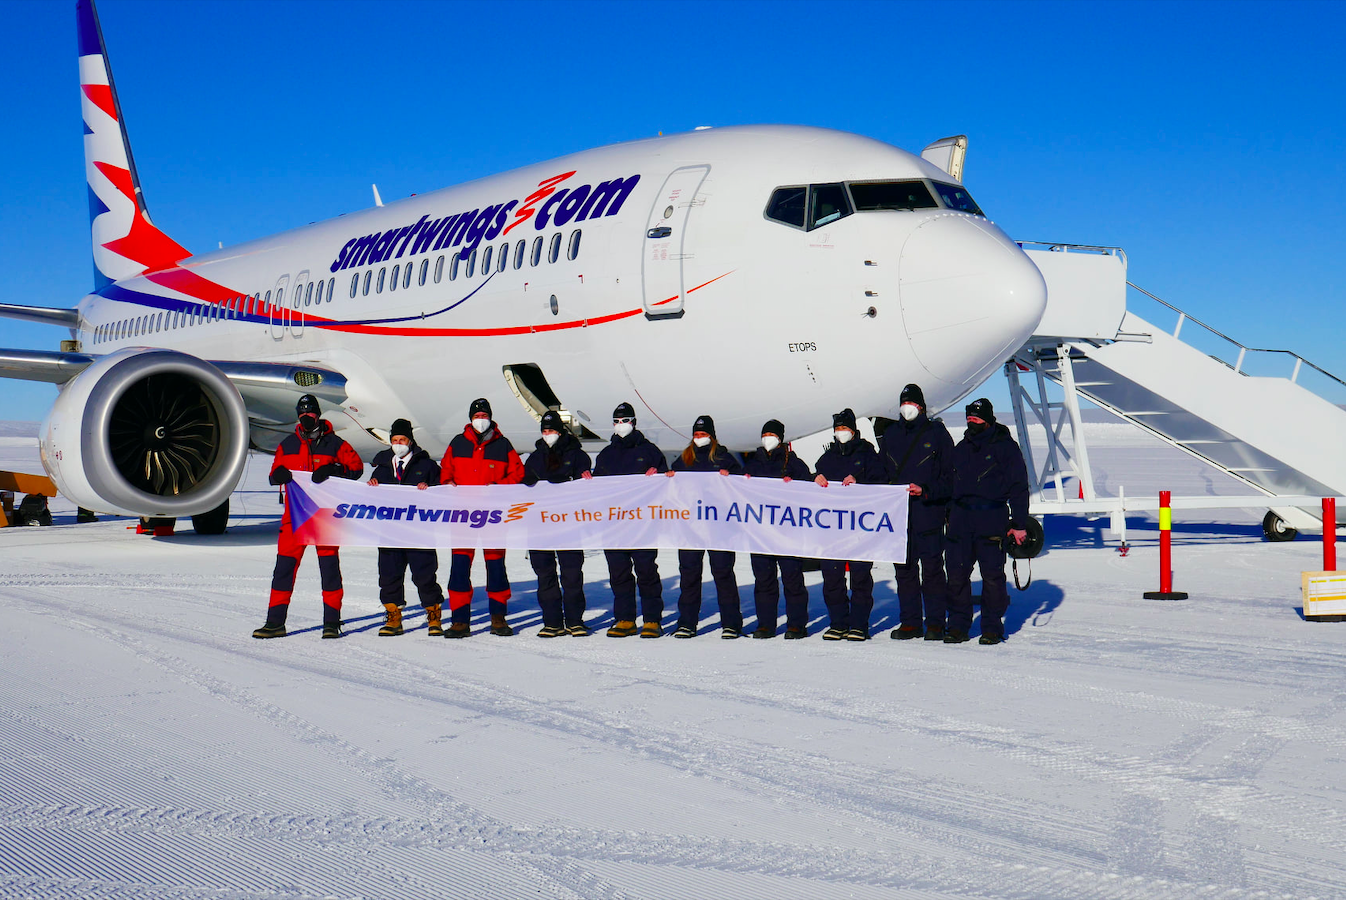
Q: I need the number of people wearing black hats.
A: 10